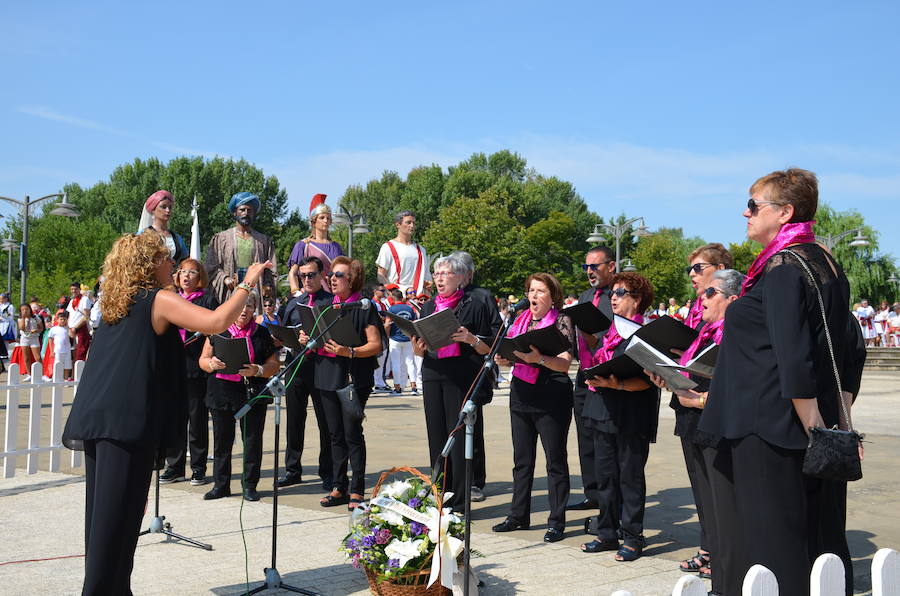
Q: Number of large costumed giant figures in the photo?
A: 4